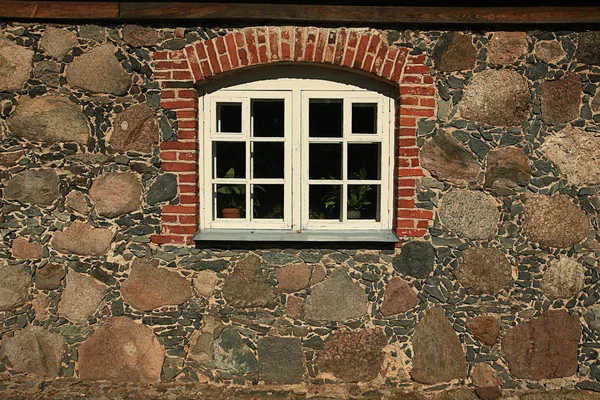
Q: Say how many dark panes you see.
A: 12